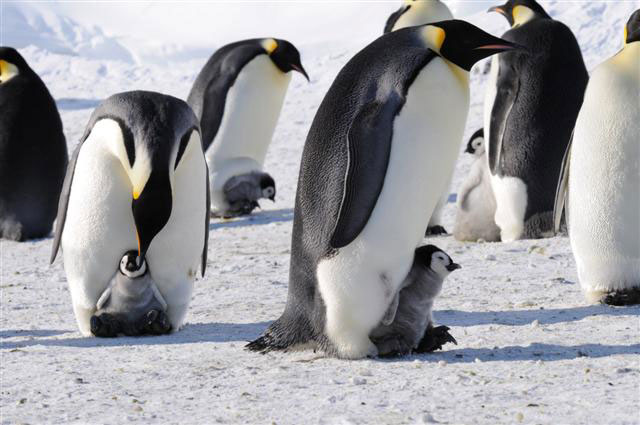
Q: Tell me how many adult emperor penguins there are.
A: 7